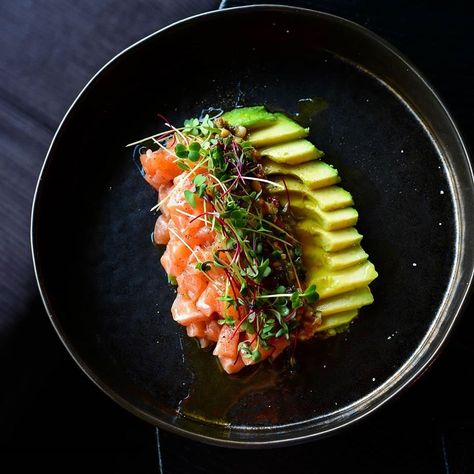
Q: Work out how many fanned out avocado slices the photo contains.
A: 11